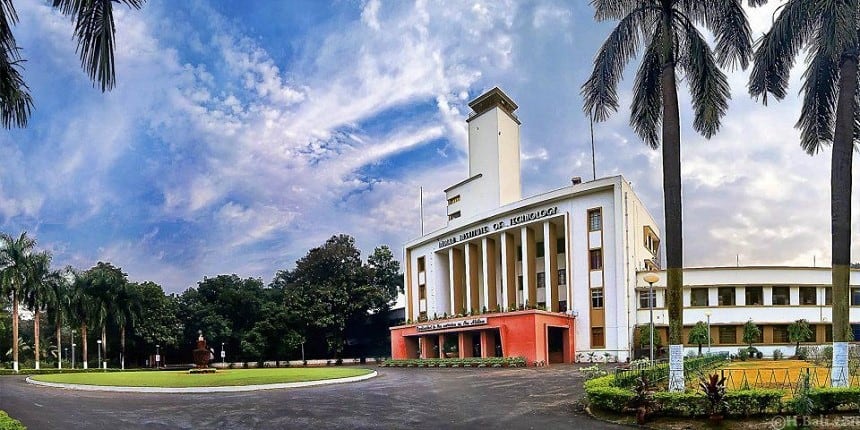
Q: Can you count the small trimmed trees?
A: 4